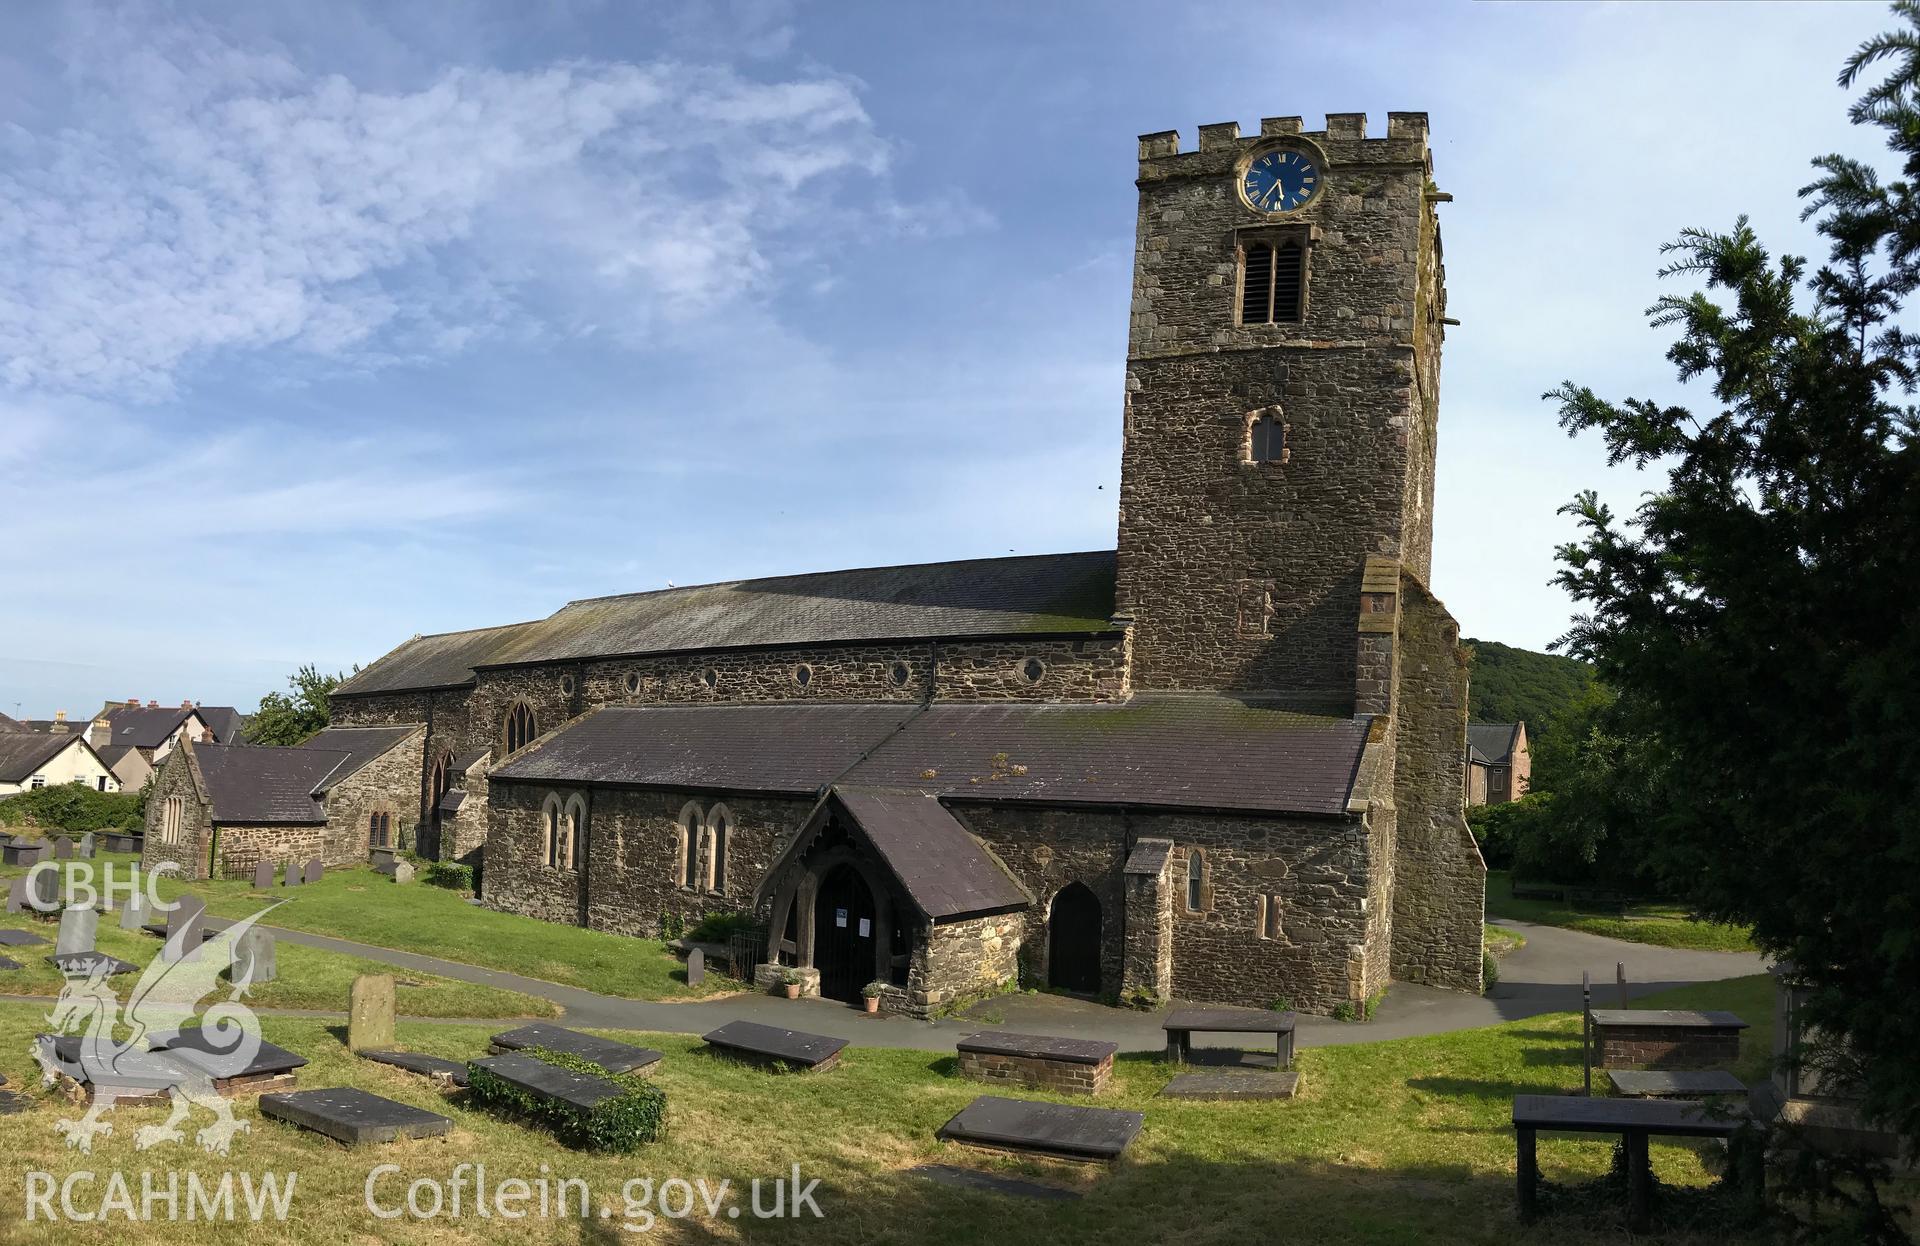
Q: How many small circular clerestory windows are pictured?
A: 6